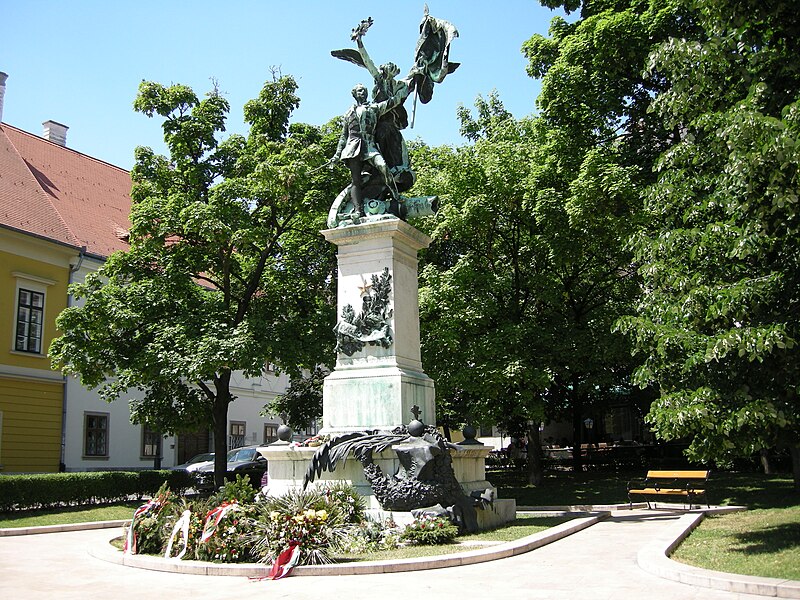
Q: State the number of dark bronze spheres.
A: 3